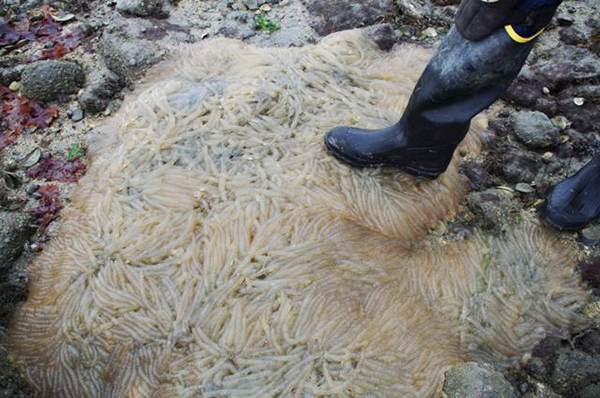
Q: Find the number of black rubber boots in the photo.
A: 2